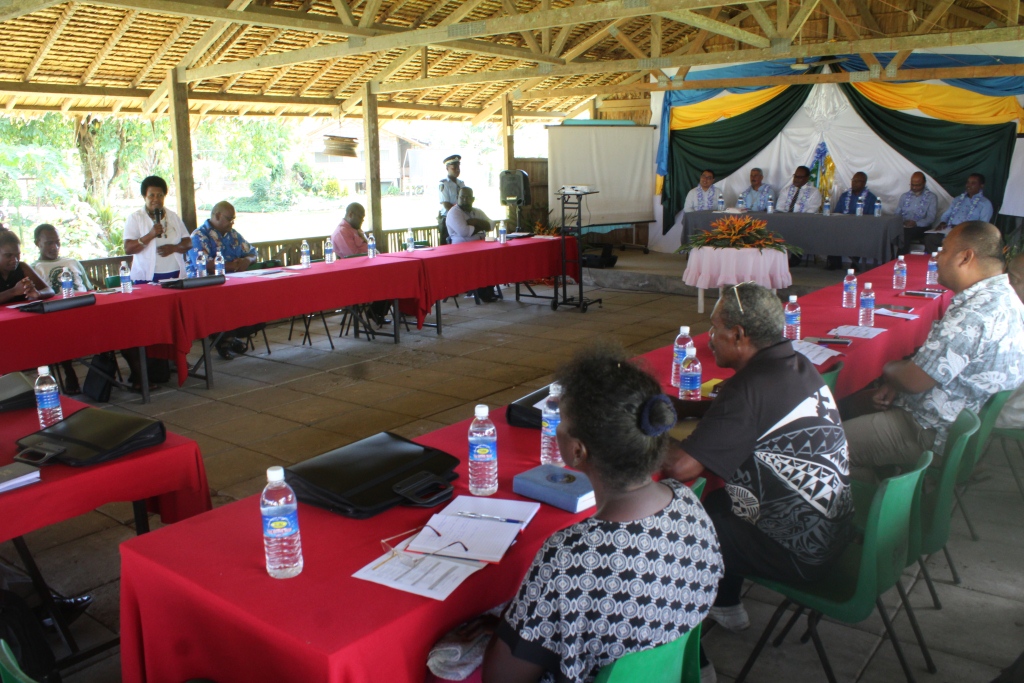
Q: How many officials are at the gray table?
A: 6